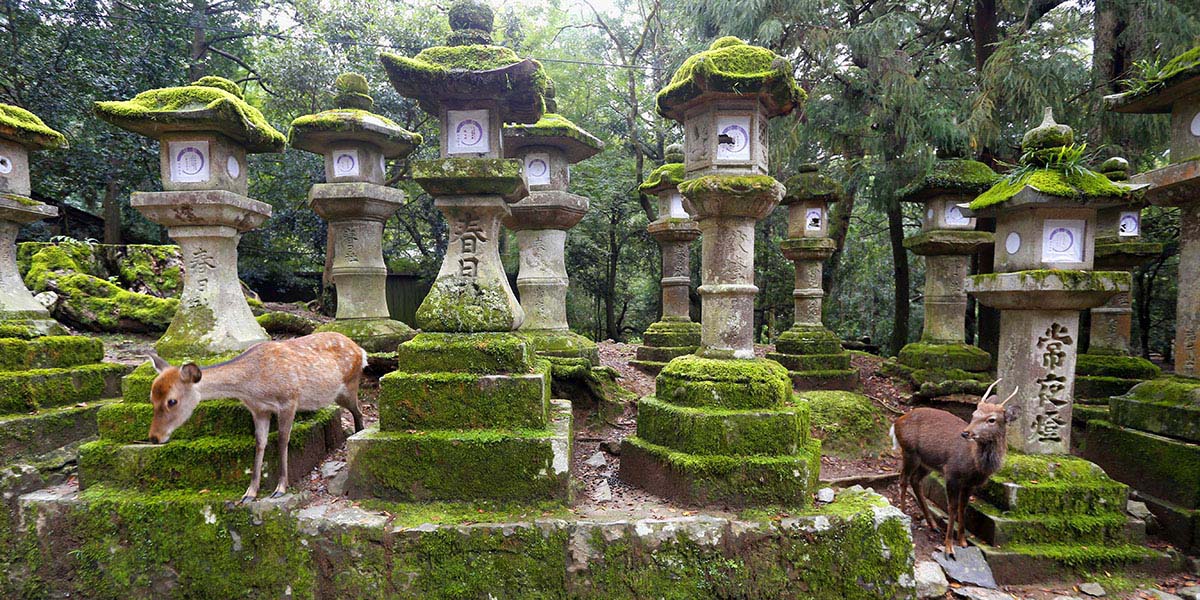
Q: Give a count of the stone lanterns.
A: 12